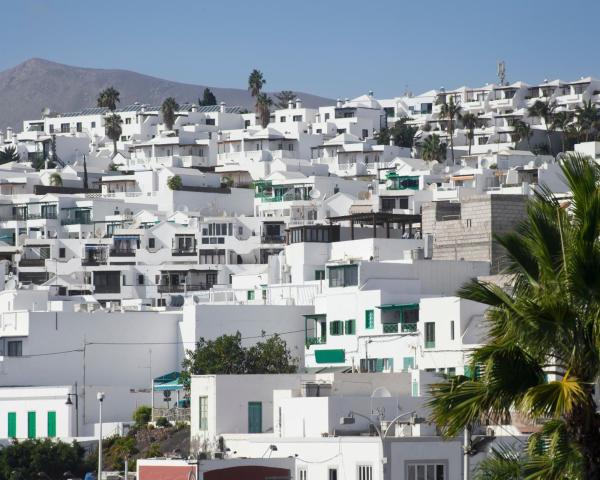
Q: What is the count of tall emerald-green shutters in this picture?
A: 3